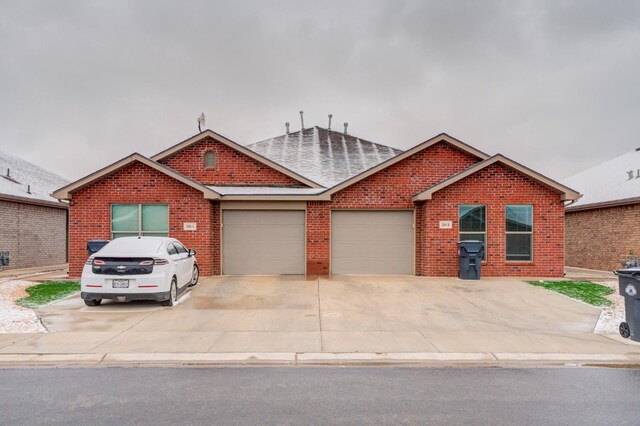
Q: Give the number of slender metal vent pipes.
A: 4